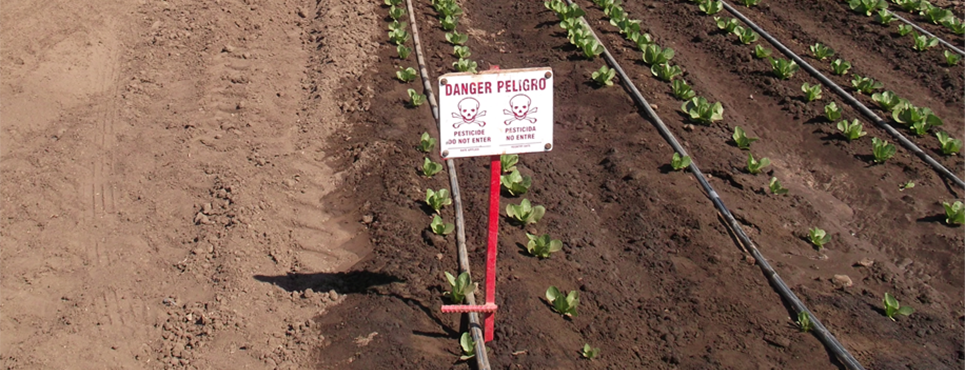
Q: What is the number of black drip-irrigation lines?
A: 4